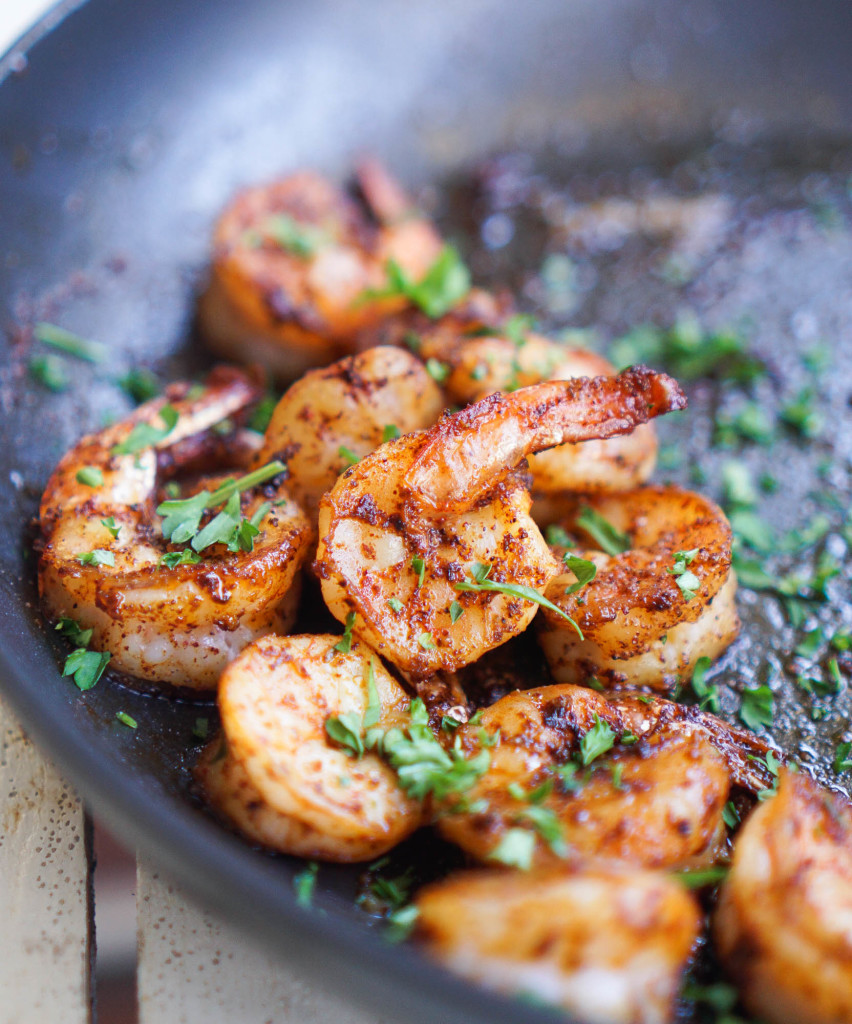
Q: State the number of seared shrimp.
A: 10